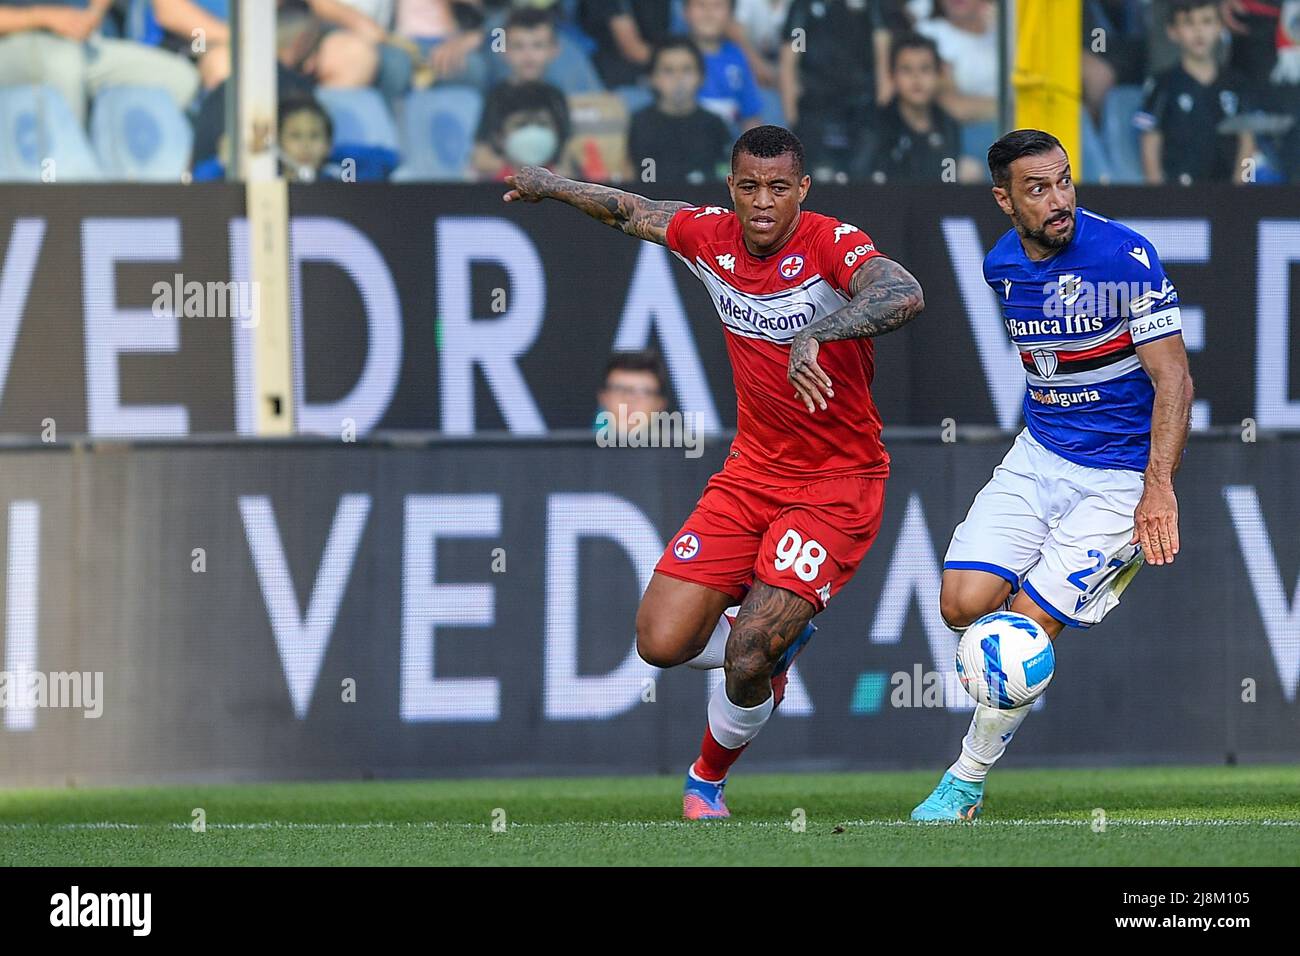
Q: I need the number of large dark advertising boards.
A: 2